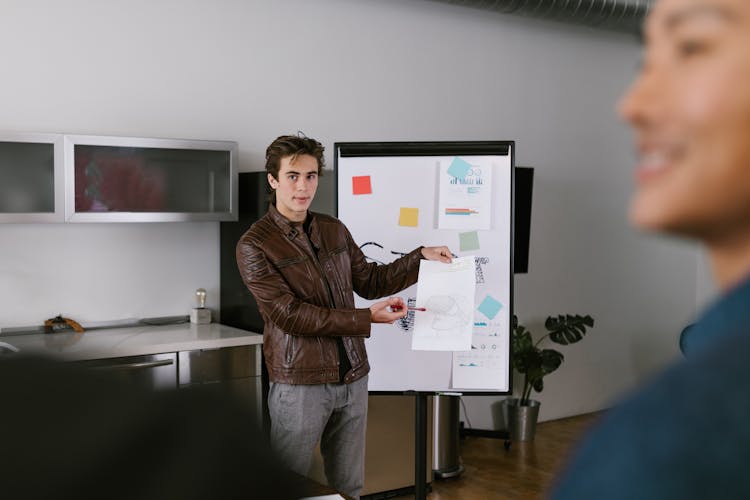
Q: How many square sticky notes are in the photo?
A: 5